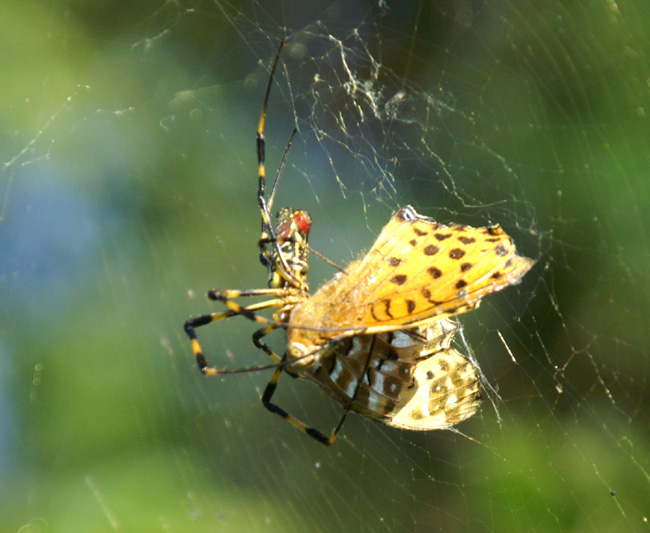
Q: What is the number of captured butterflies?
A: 1